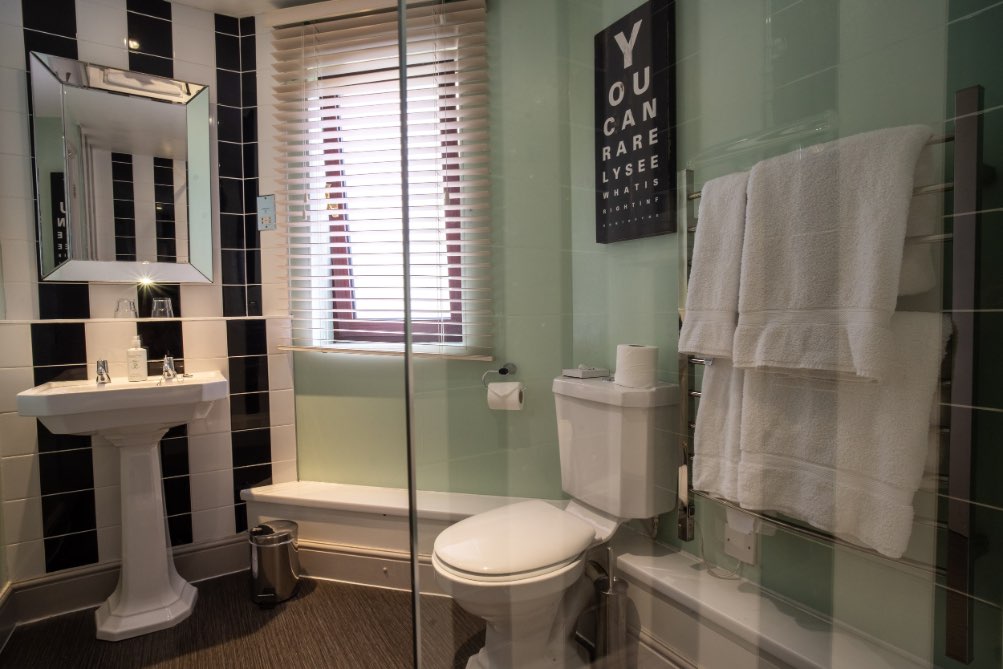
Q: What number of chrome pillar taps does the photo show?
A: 2